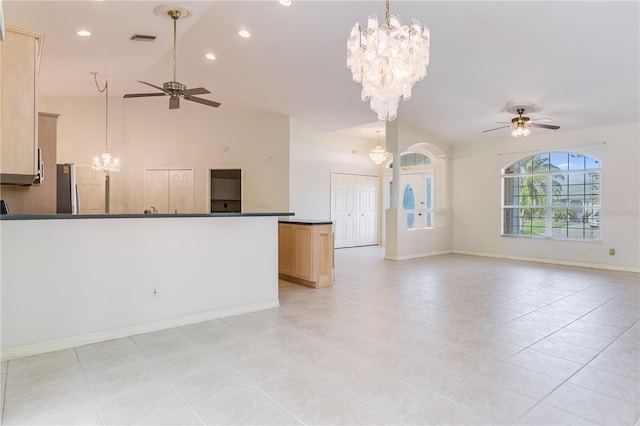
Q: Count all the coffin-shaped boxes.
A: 0